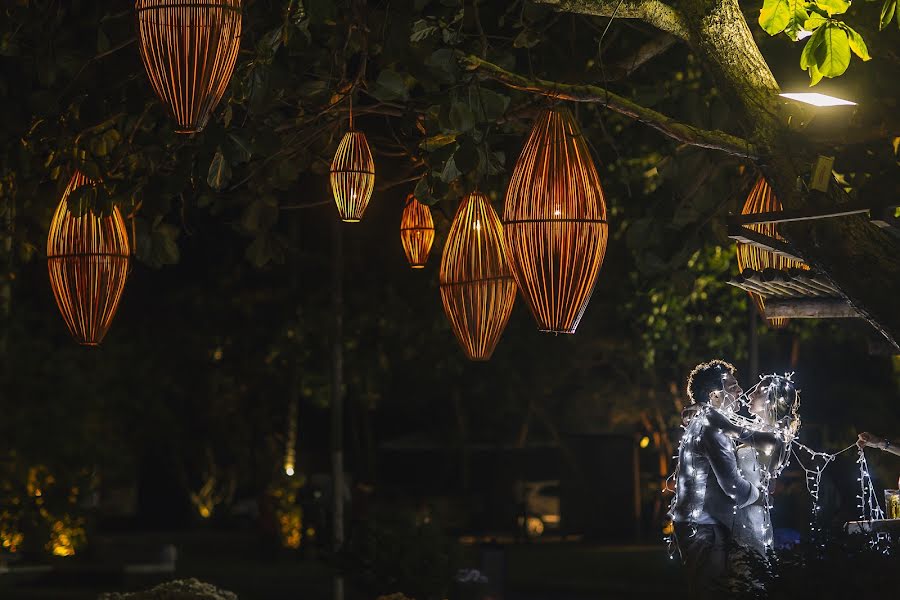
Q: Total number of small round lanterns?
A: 2